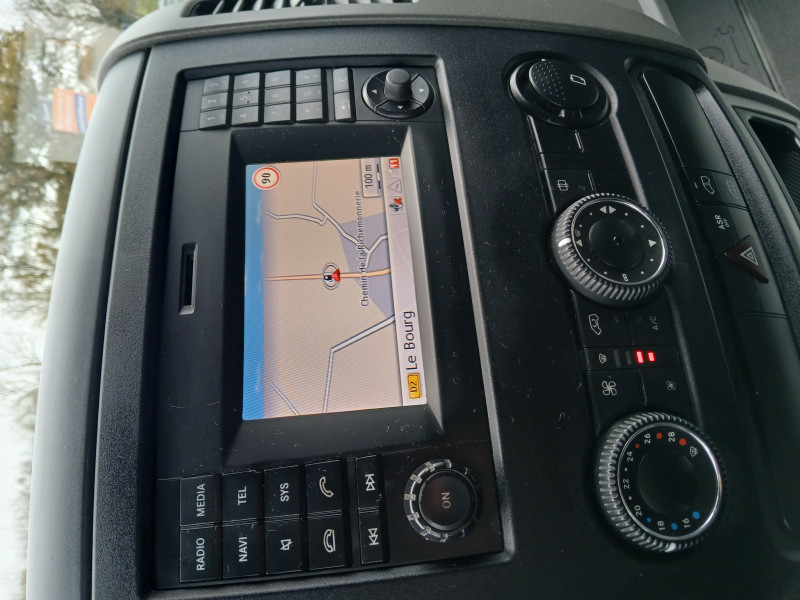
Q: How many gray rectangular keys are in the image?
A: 14